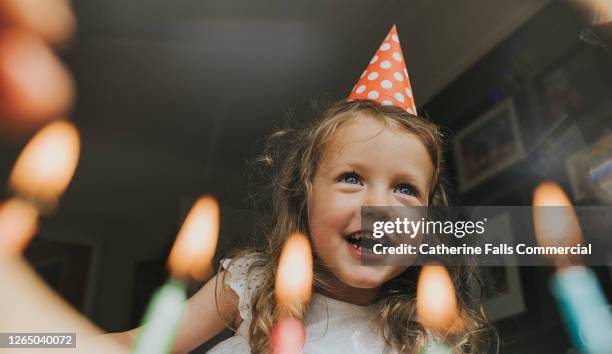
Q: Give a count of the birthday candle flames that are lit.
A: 5